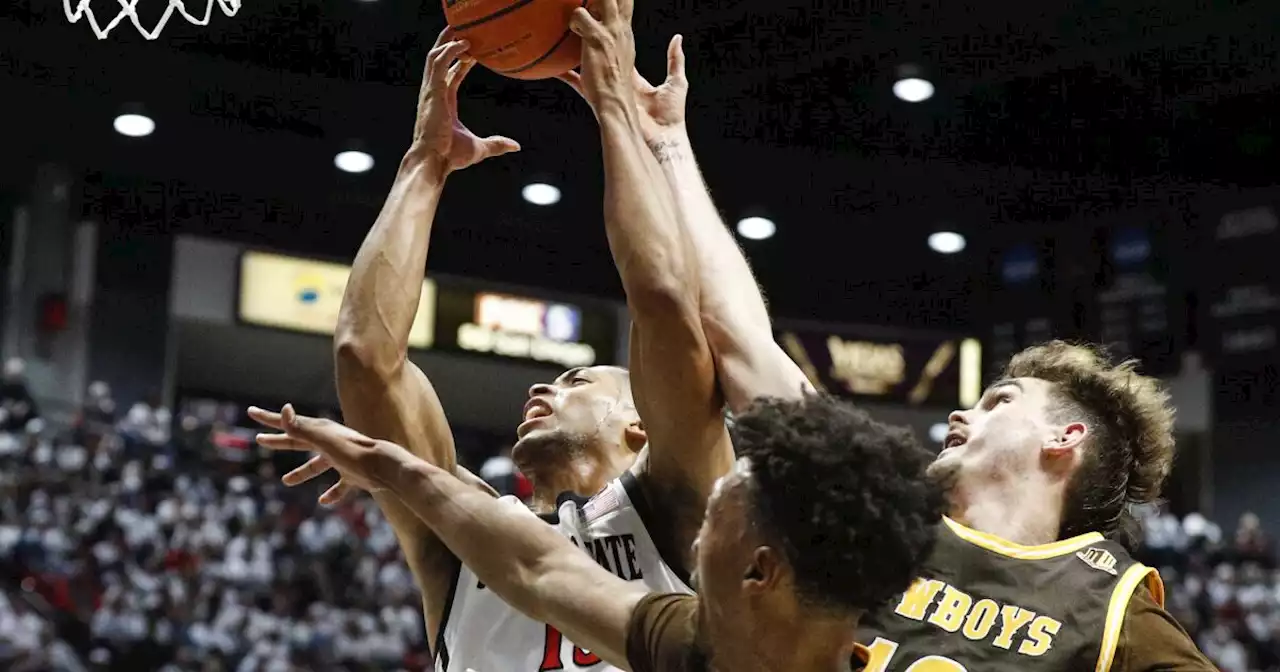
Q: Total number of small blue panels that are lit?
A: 2